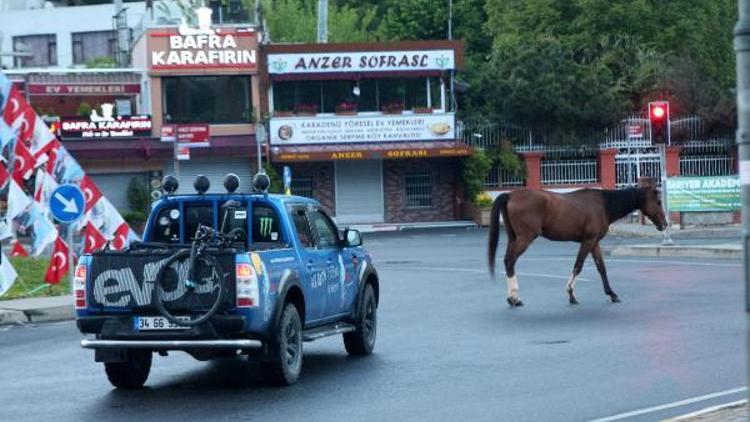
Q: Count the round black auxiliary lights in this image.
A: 4